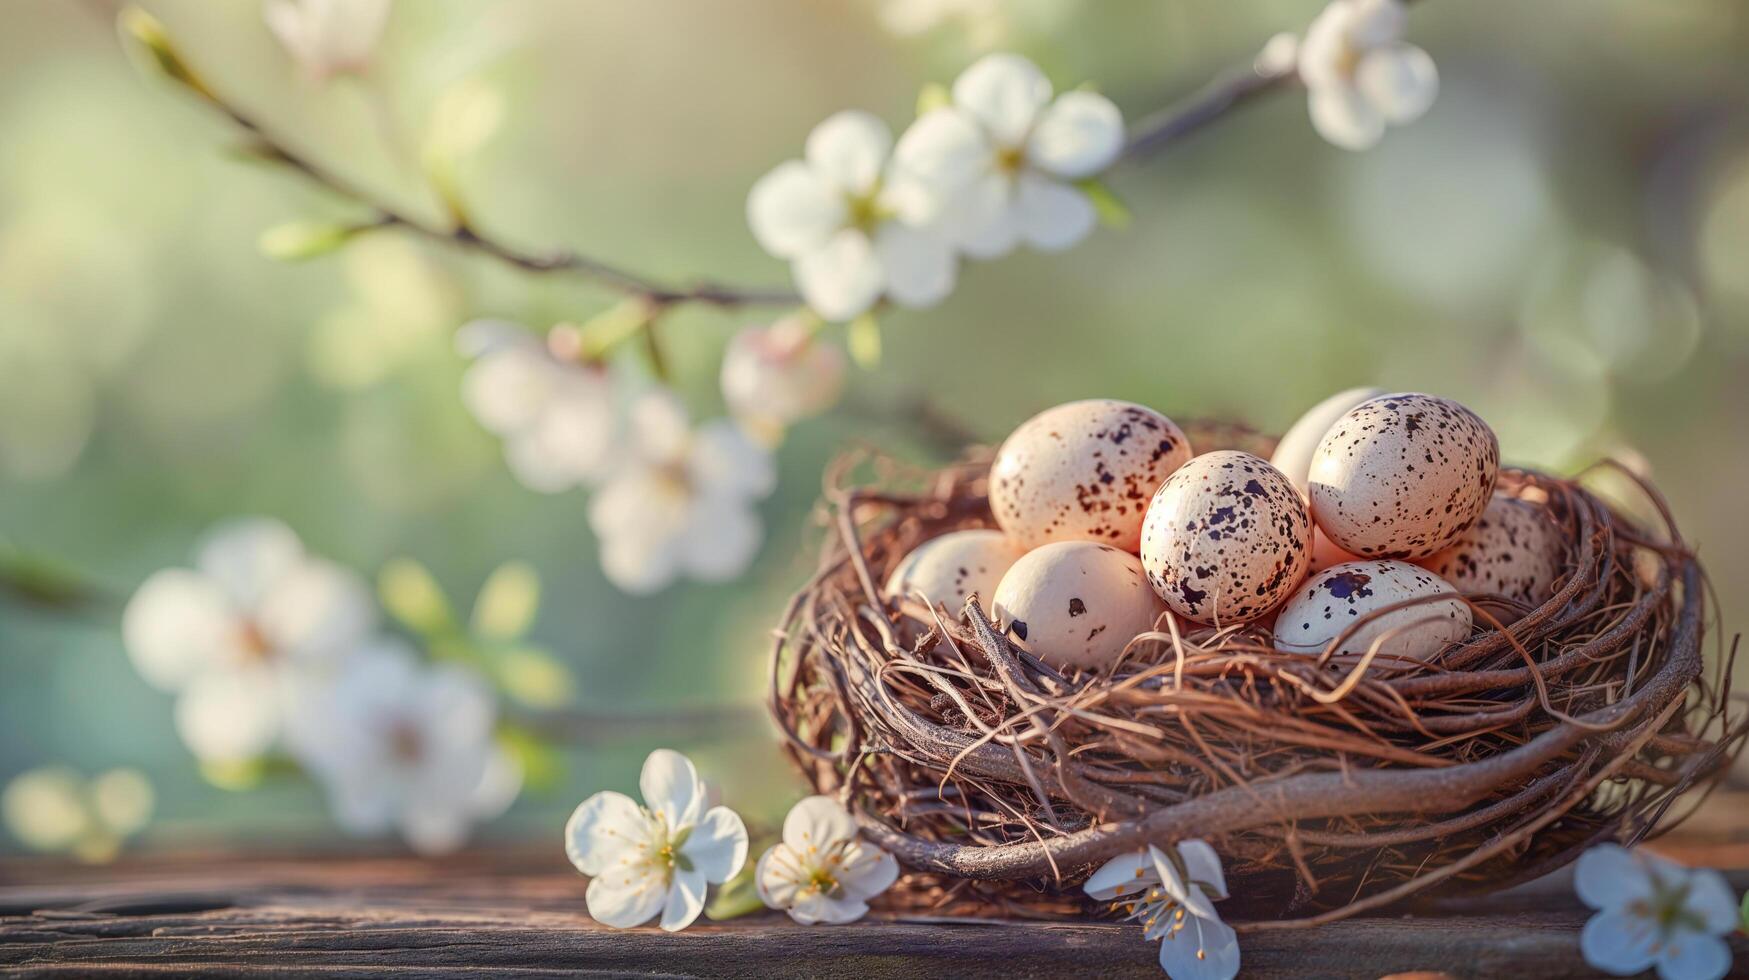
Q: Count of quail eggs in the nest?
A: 8